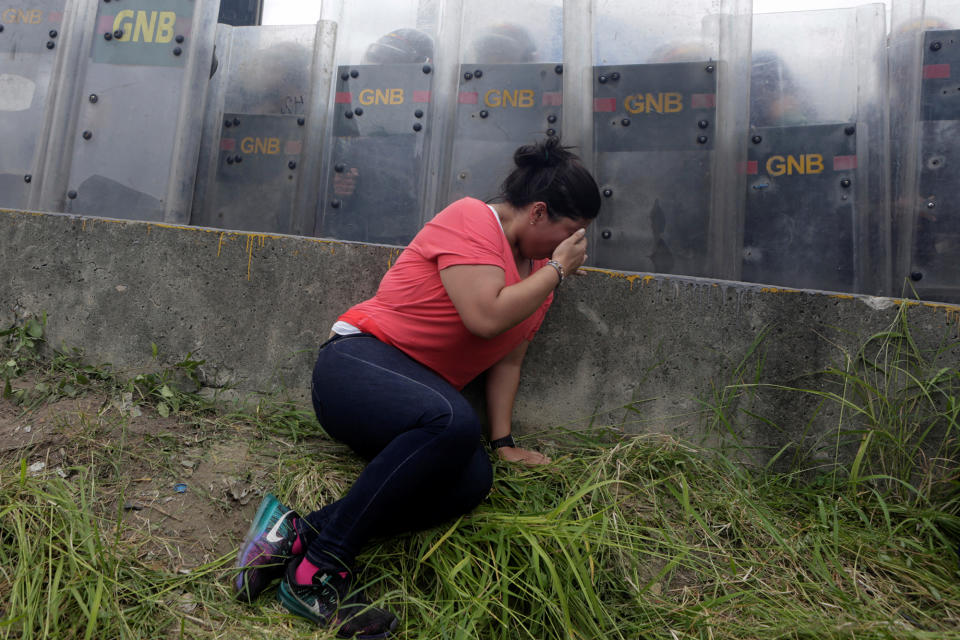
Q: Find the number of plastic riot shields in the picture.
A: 8